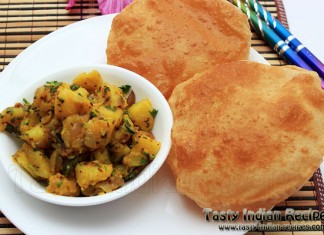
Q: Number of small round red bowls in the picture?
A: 0